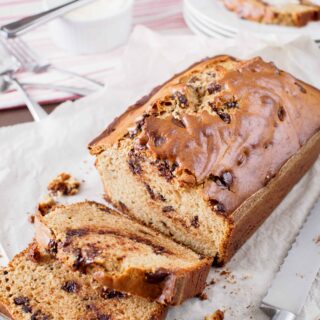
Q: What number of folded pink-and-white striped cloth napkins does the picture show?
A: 1